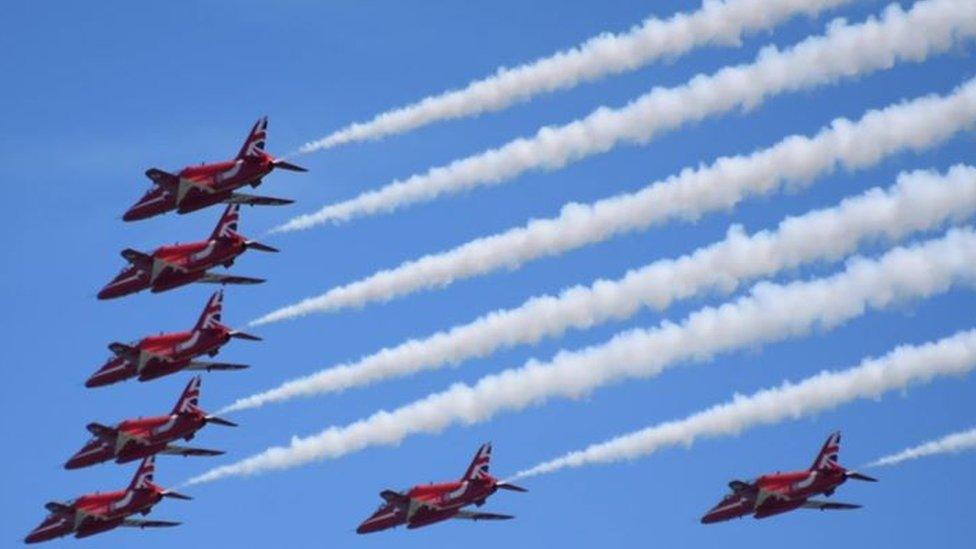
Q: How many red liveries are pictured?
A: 7